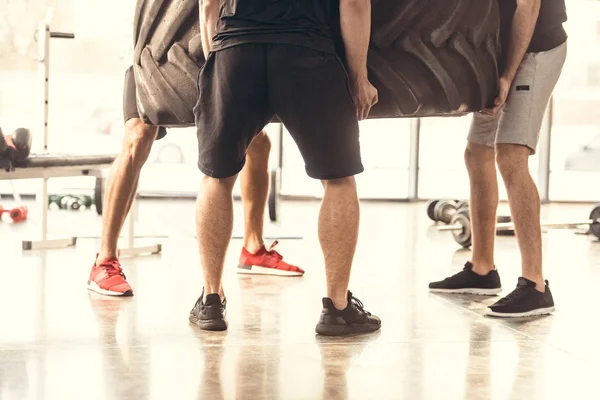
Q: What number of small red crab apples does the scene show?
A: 0